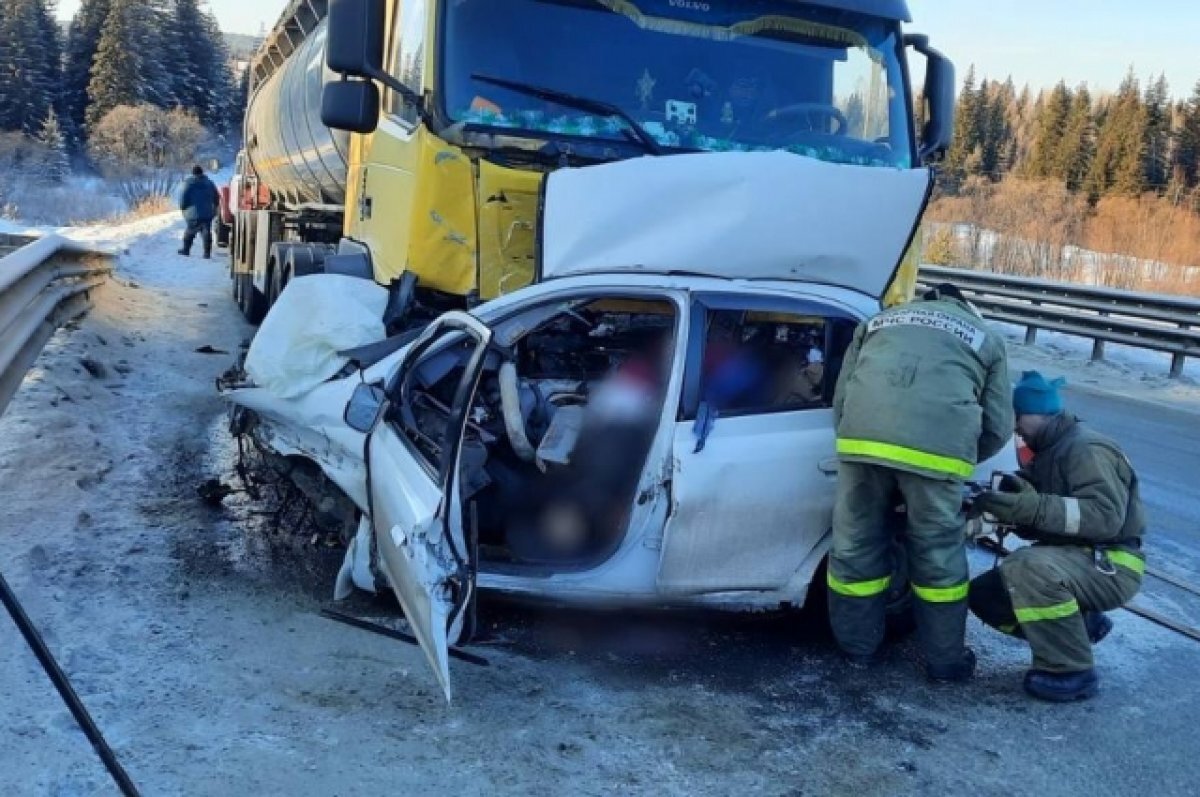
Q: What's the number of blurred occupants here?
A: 2